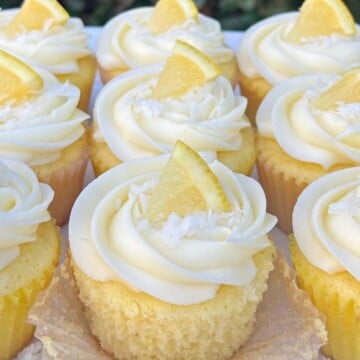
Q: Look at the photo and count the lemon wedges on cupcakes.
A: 7